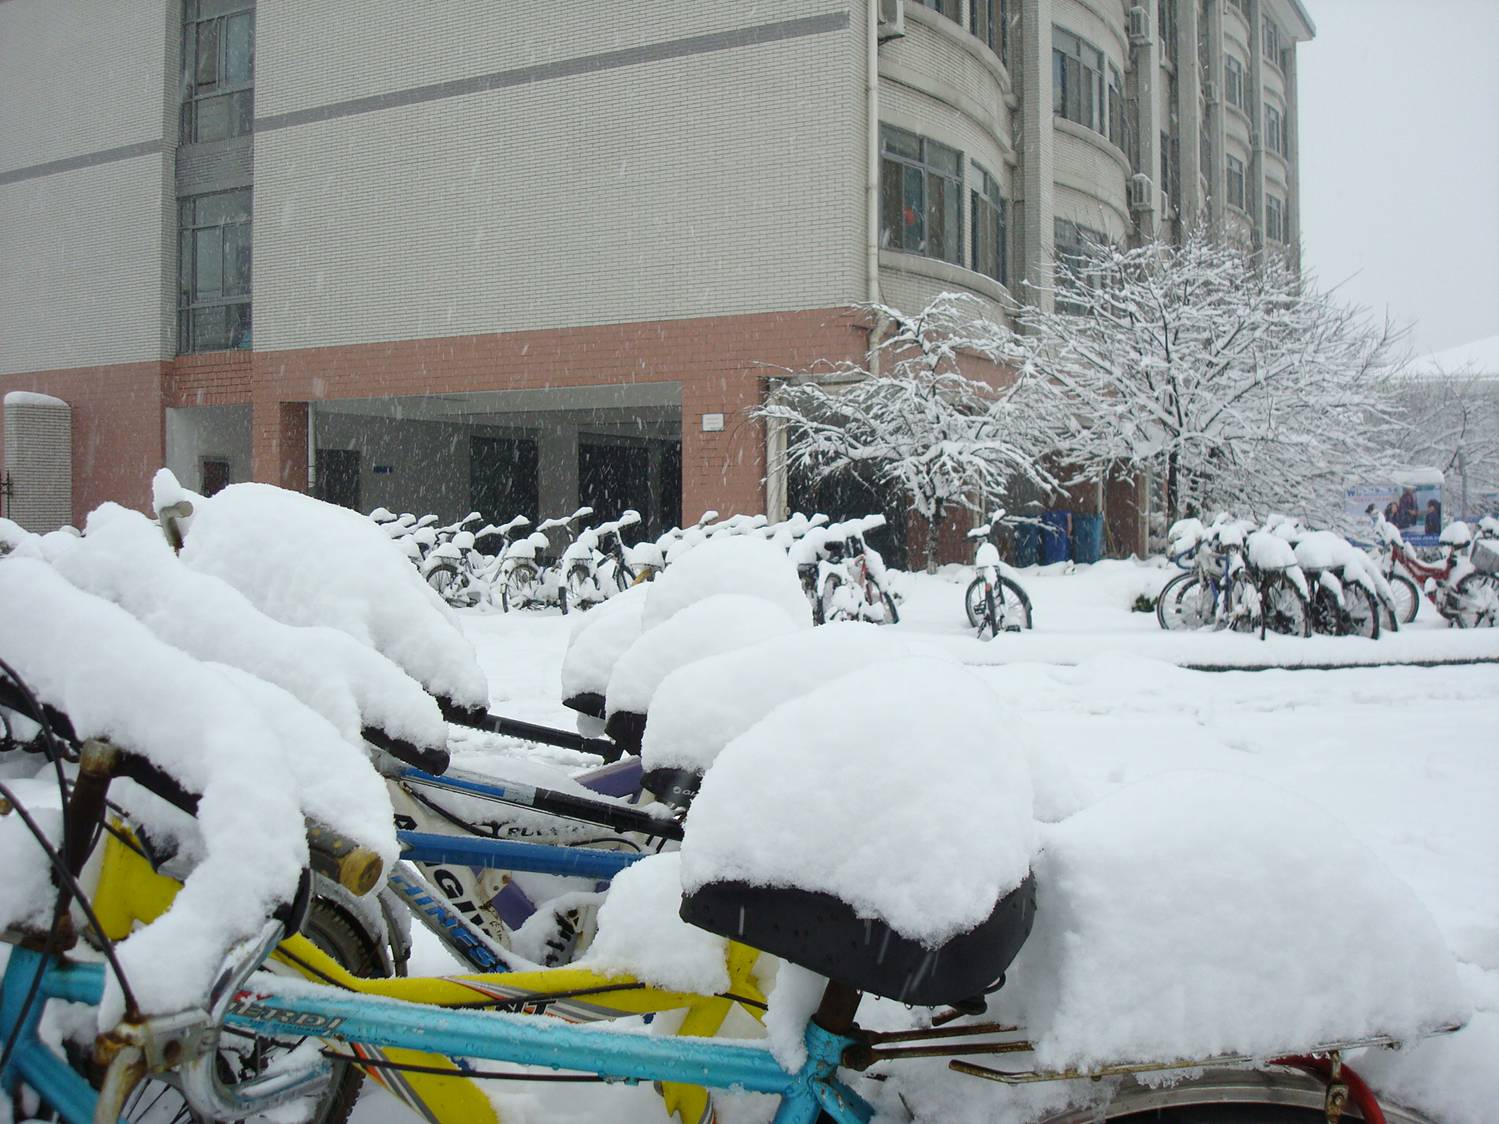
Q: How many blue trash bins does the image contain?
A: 3